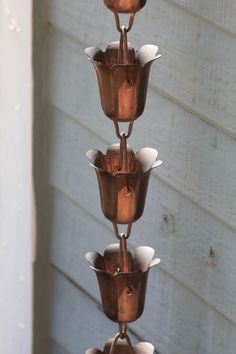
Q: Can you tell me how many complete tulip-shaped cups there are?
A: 3